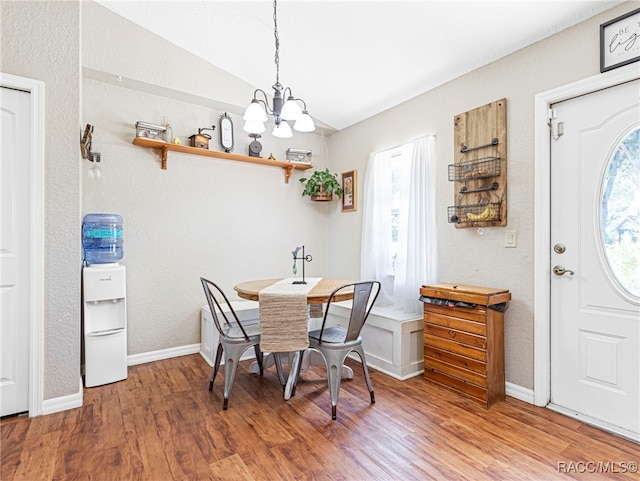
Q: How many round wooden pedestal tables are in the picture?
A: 1